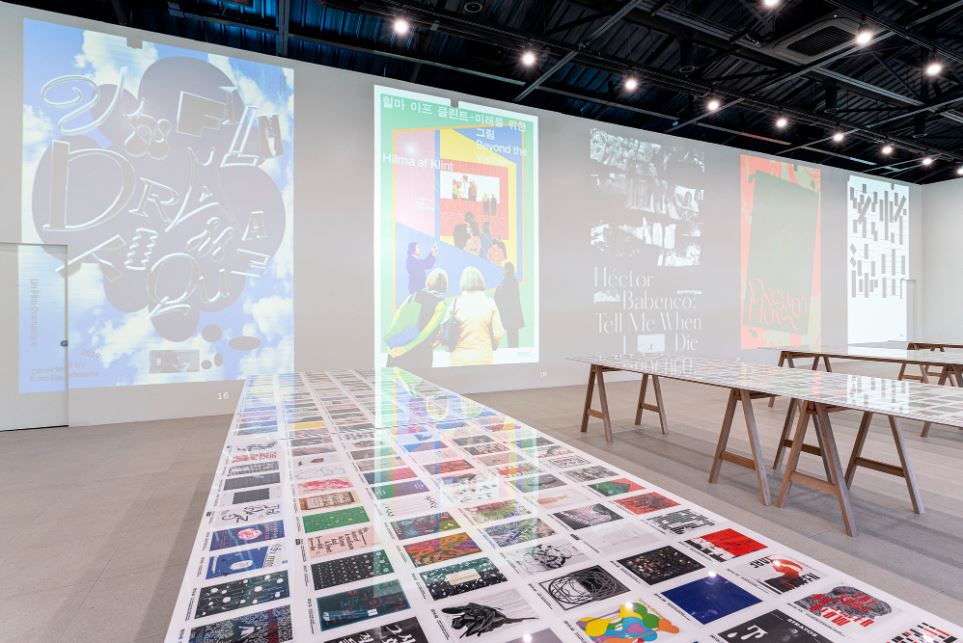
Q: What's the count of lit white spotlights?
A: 12